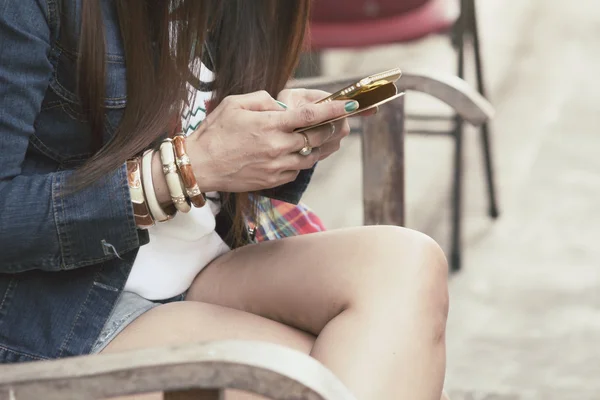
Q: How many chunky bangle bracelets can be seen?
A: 4